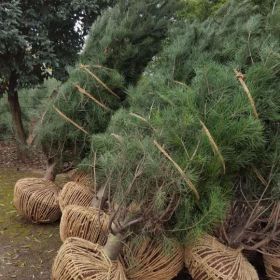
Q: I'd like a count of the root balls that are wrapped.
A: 7